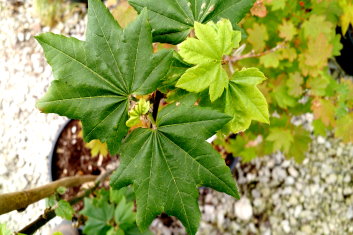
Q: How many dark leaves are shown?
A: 3